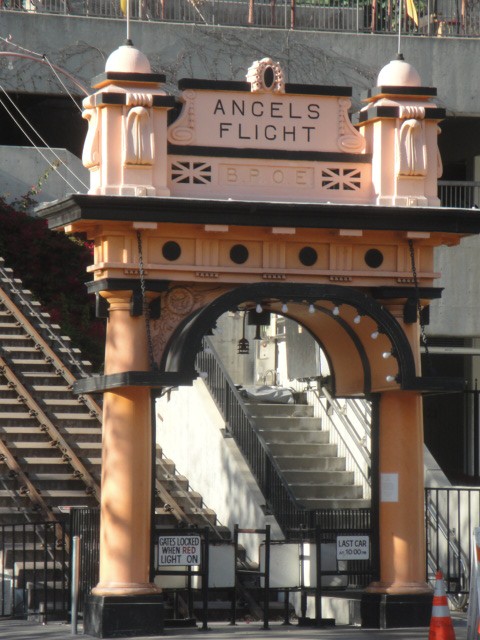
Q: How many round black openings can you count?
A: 4